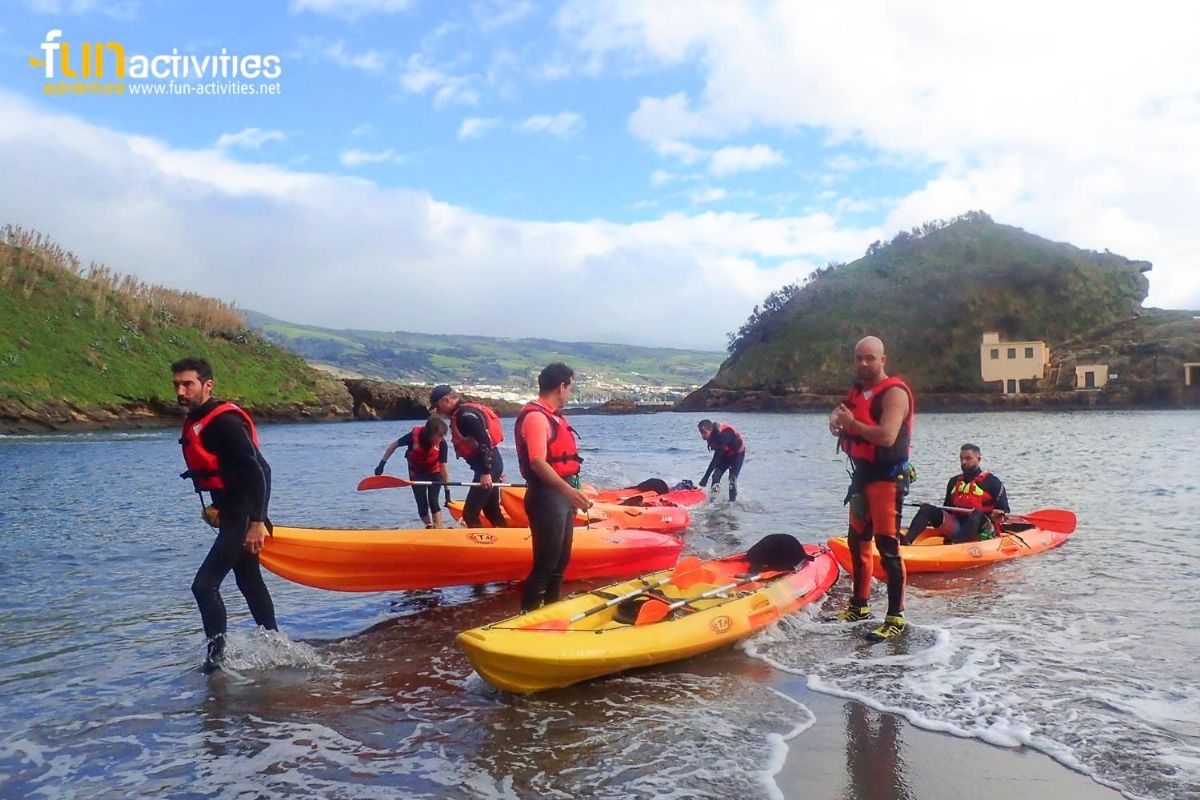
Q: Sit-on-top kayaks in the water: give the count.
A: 5